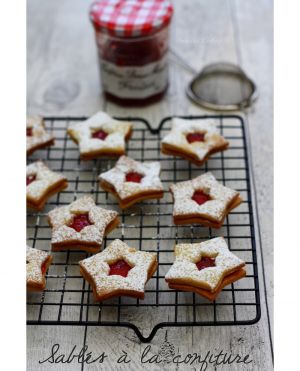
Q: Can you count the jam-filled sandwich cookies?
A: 10